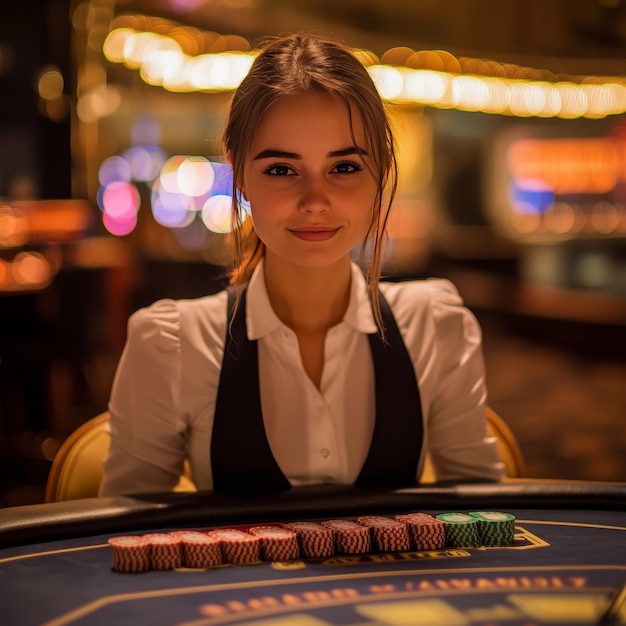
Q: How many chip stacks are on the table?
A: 11